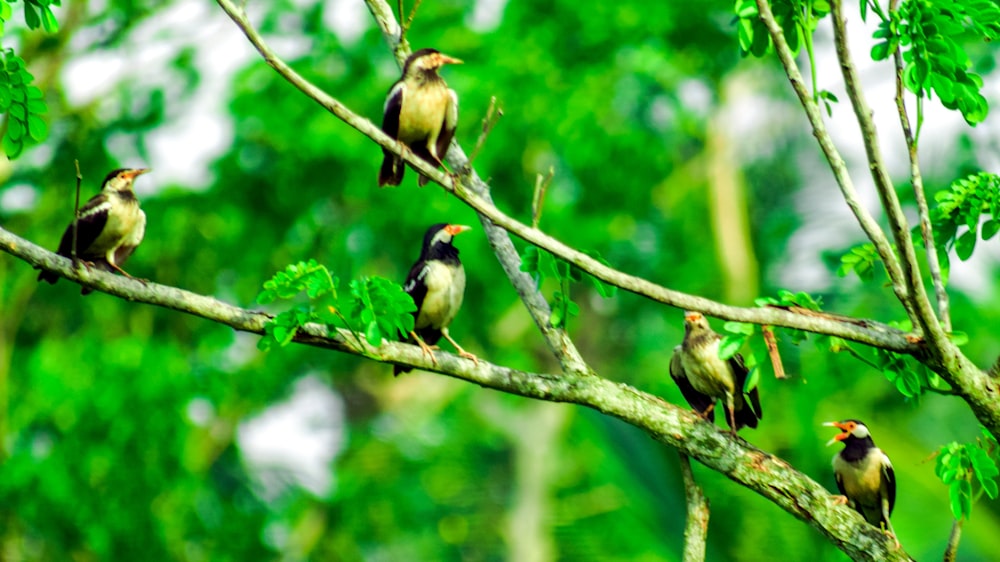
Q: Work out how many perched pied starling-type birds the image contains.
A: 5